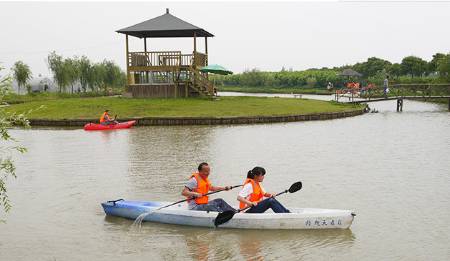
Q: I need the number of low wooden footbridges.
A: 1